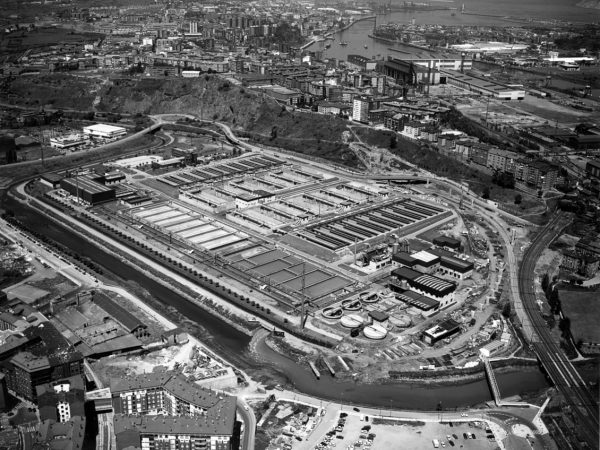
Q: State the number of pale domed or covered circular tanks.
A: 3